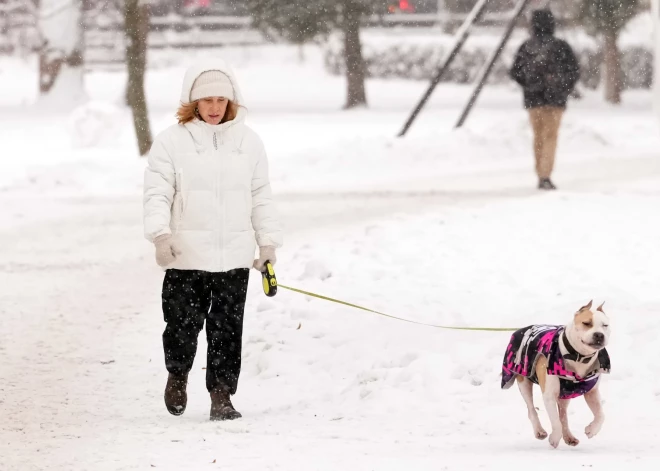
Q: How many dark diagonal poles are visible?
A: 2